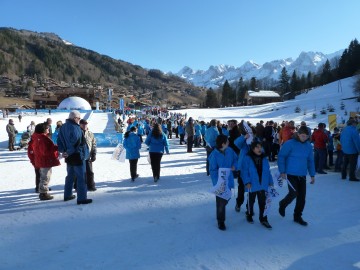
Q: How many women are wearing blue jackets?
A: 2